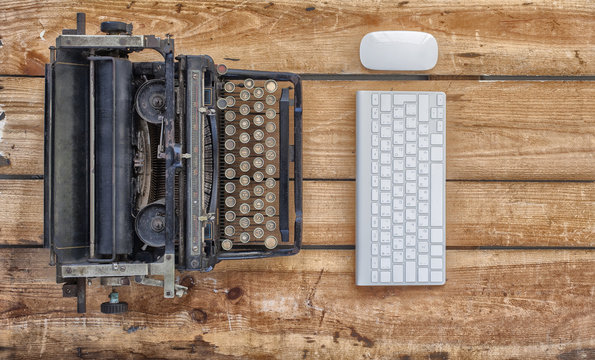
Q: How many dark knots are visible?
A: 3